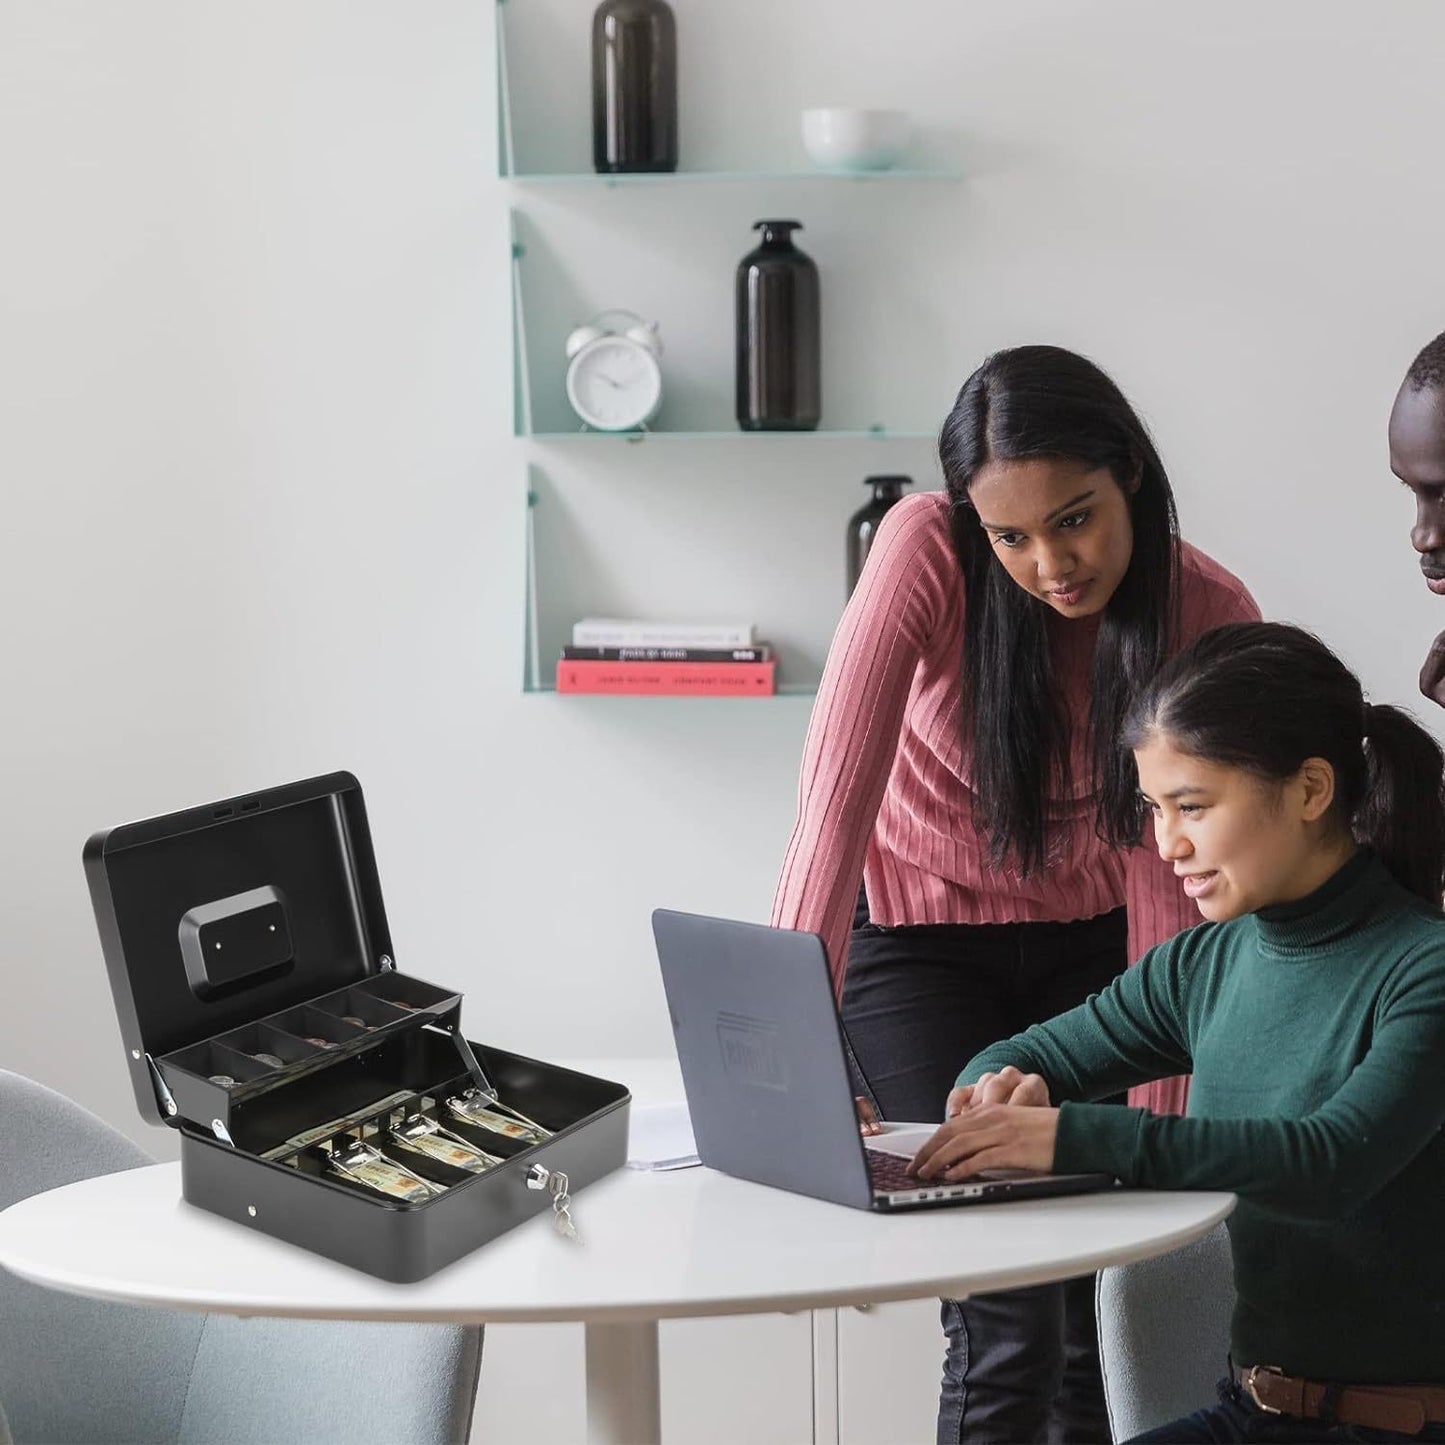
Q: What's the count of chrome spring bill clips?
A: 3